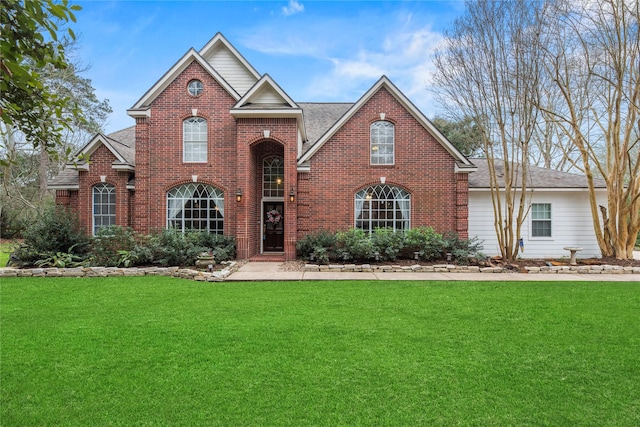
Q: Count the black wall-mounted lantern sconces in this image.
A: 2